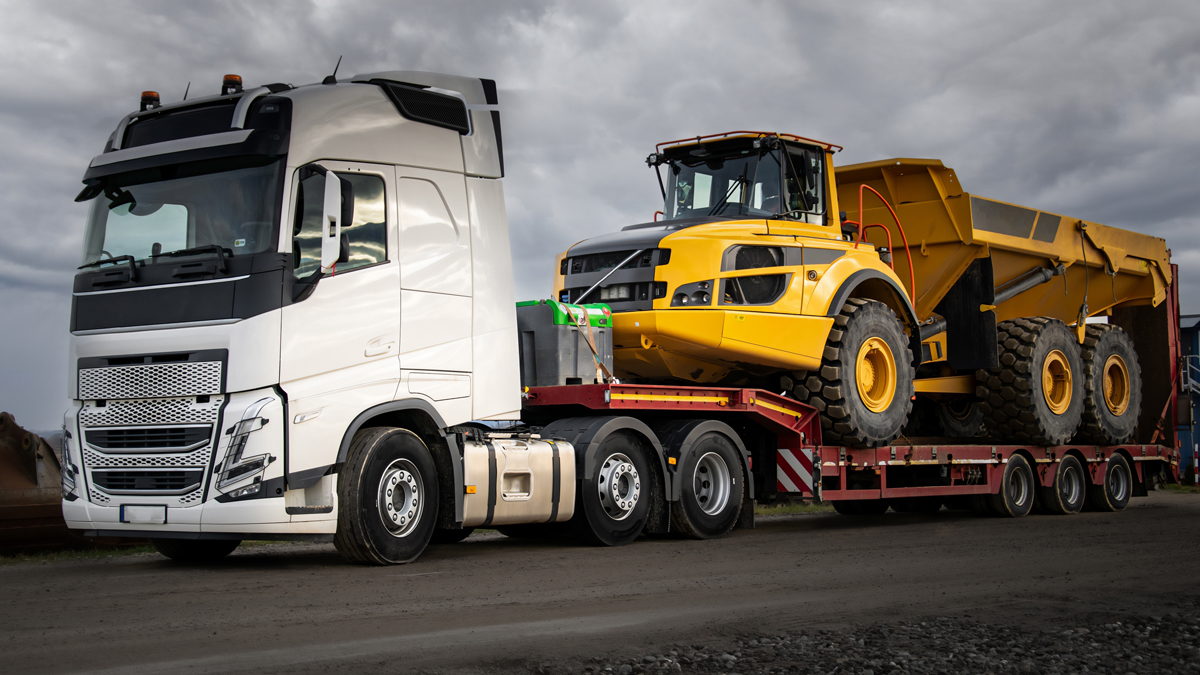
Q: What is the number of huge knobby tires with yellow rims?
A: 3